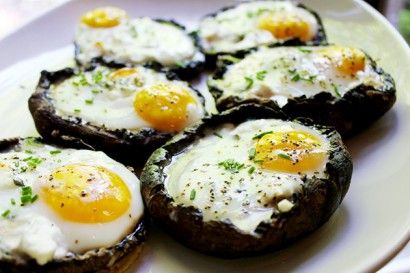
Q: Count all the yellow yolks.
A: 6